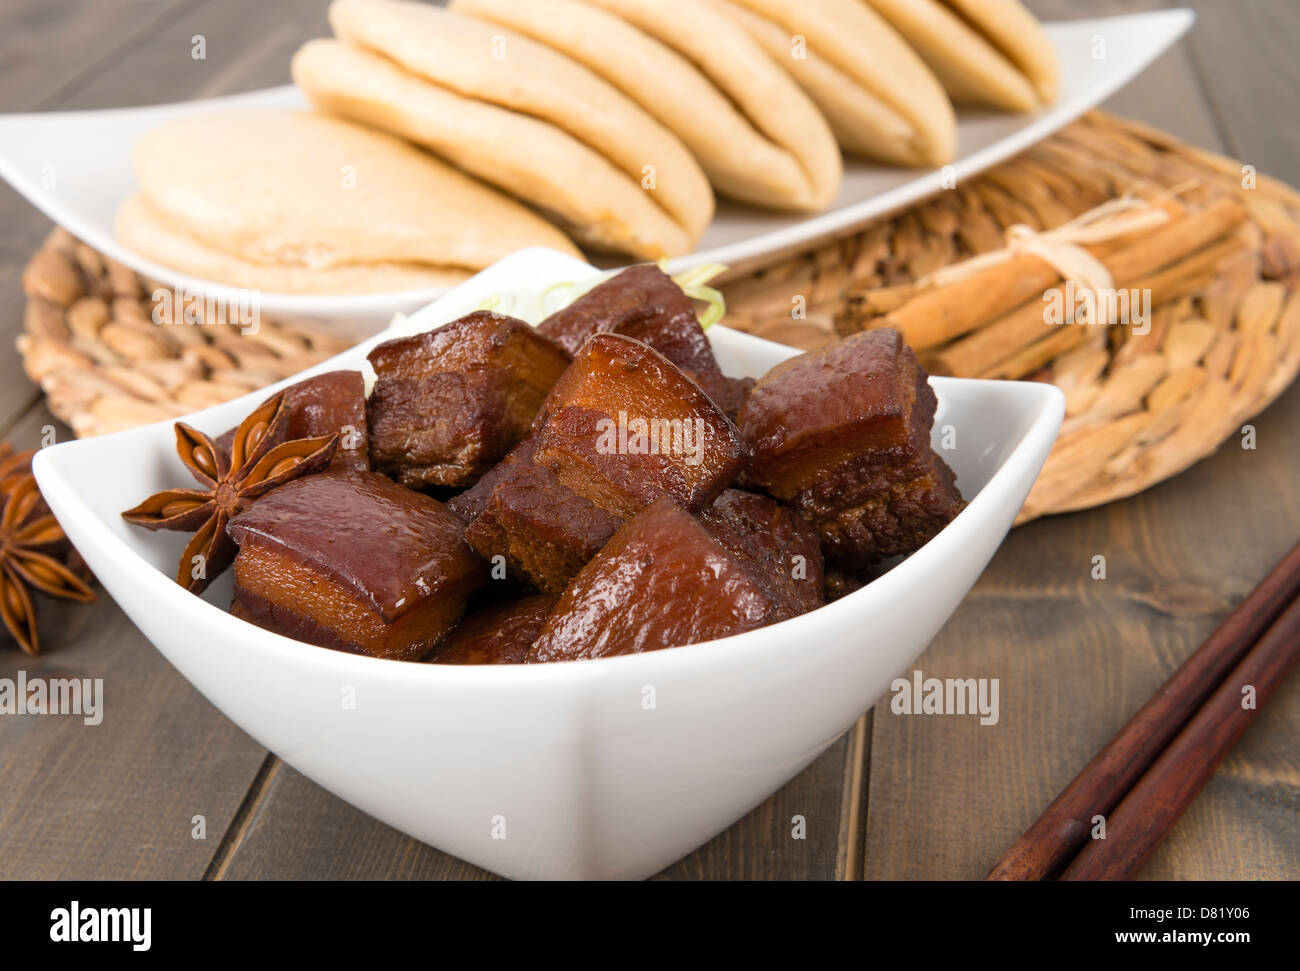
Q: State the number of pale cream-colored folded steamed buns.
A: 5